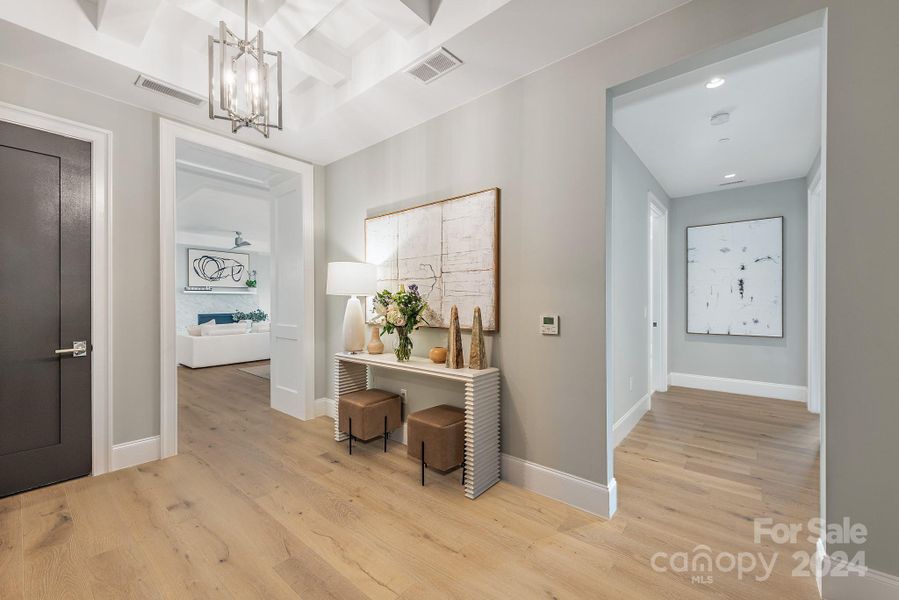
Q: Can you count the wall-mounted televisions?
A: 0